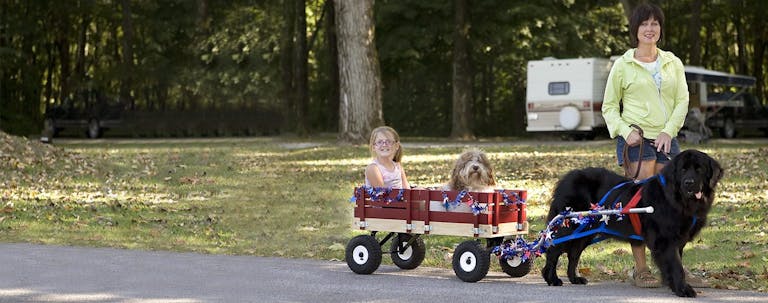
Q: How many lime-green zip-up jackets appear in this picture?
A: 1